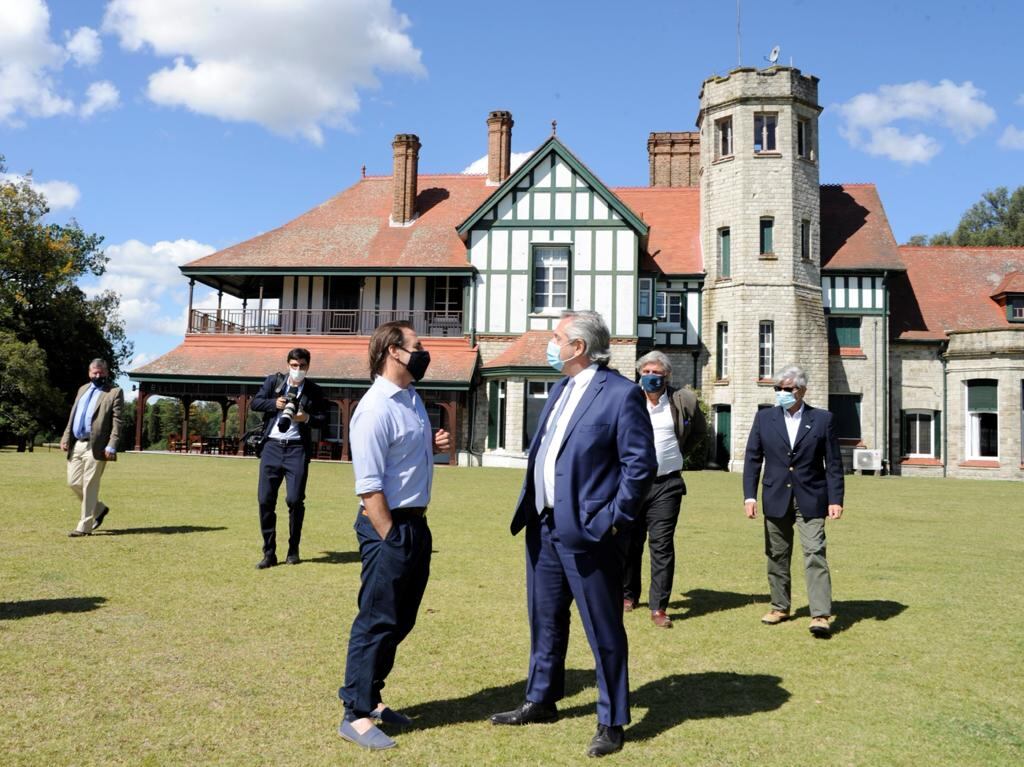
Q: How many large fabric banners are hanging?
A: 0